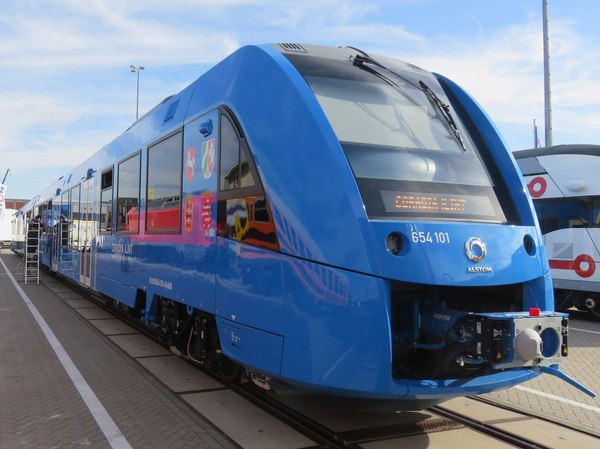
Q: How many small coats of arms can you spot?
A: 4